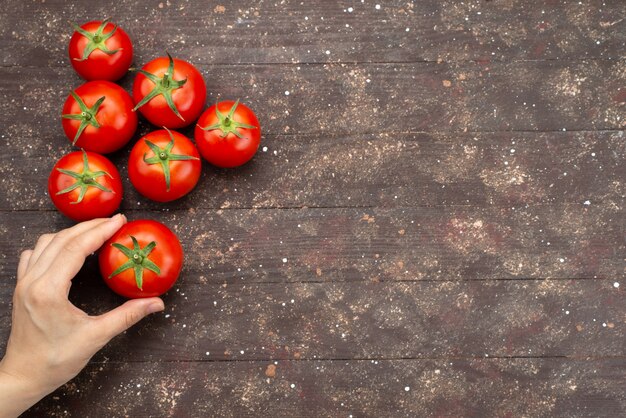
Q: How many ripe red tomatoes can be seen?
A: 7